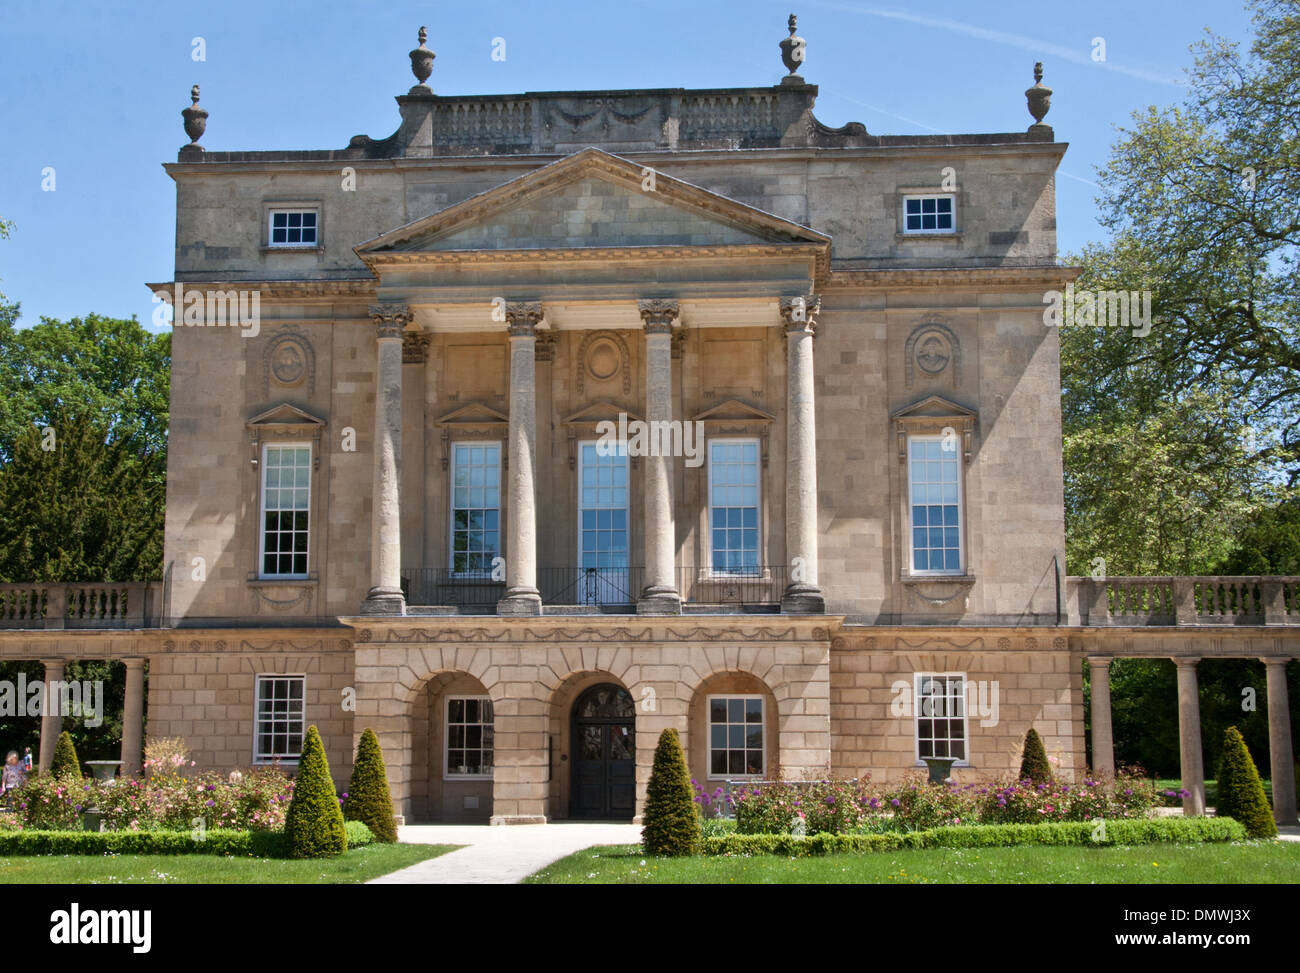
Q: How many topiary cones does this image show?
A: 6